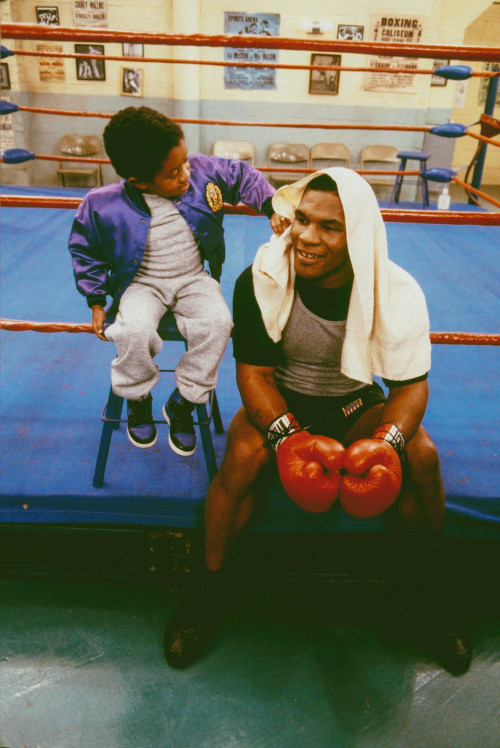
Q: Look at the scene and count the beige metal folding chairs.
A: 5